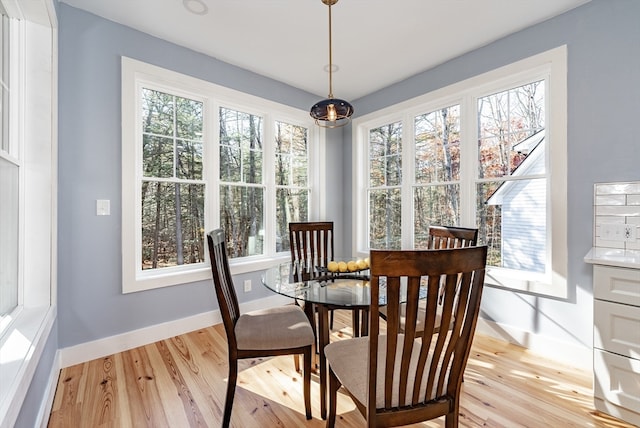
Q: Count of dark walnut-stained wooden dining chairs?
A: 4